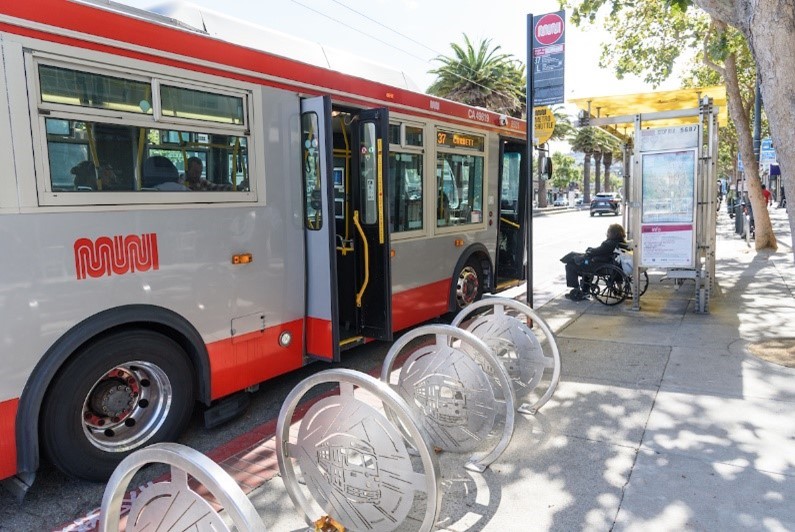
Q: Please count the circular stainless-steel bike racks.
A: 4